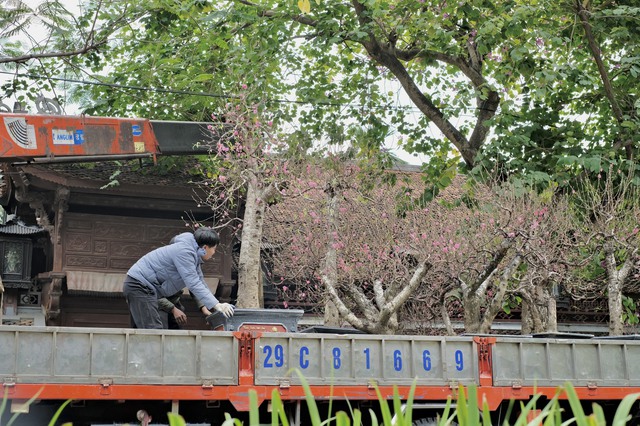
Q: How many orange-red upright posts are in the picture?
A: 2